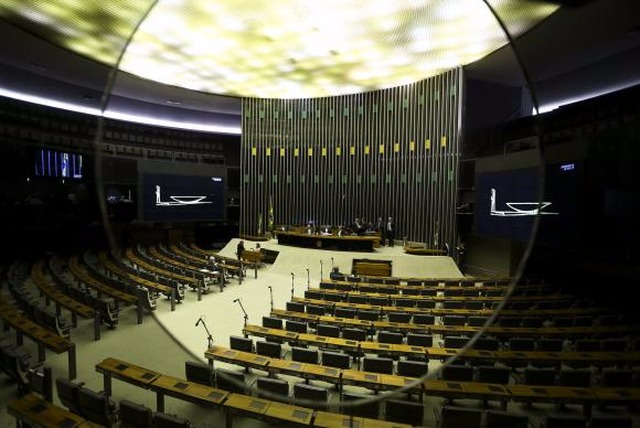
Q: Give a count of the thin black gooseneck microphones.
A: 7